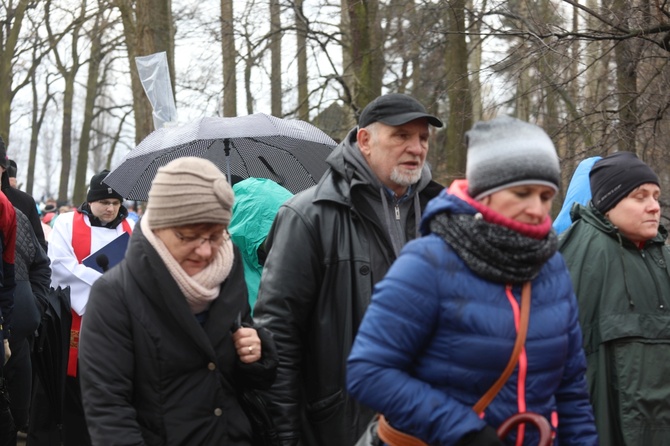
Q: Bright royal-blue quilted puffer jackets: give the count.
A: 1